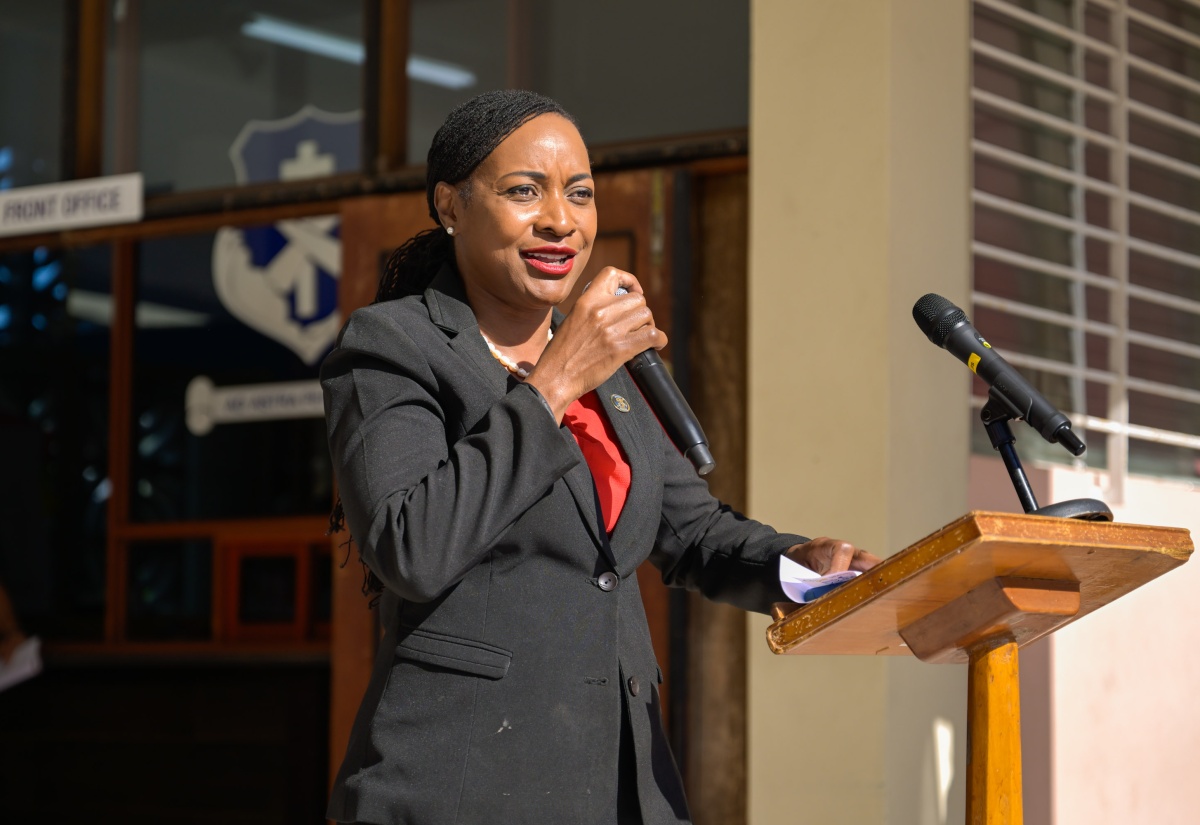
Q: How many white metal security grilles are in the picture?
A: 1